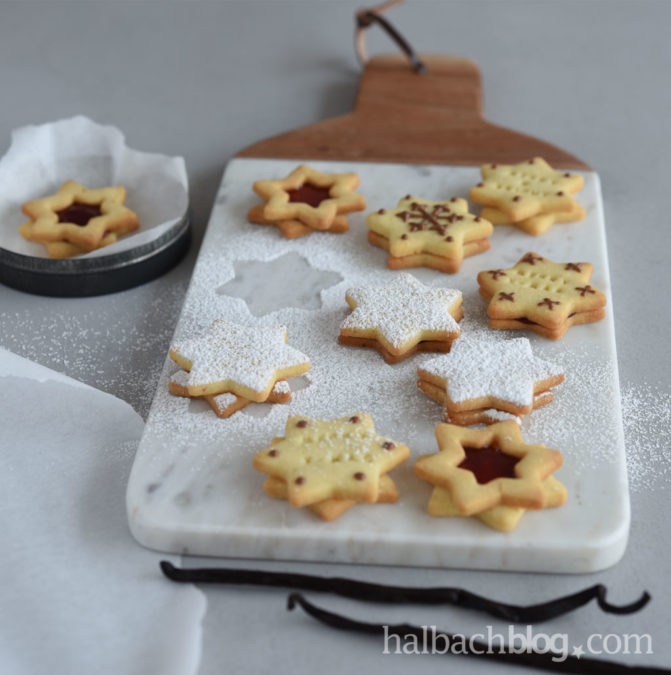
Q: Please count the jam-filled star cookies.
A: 3